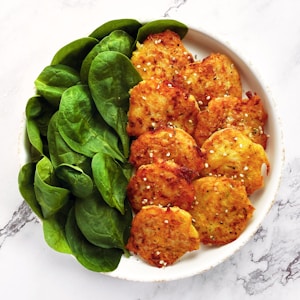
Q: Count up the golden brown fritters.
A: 9